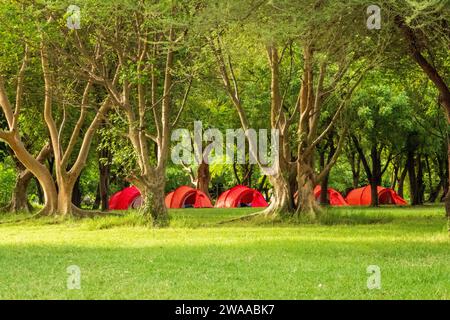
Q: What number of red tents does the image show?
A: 5